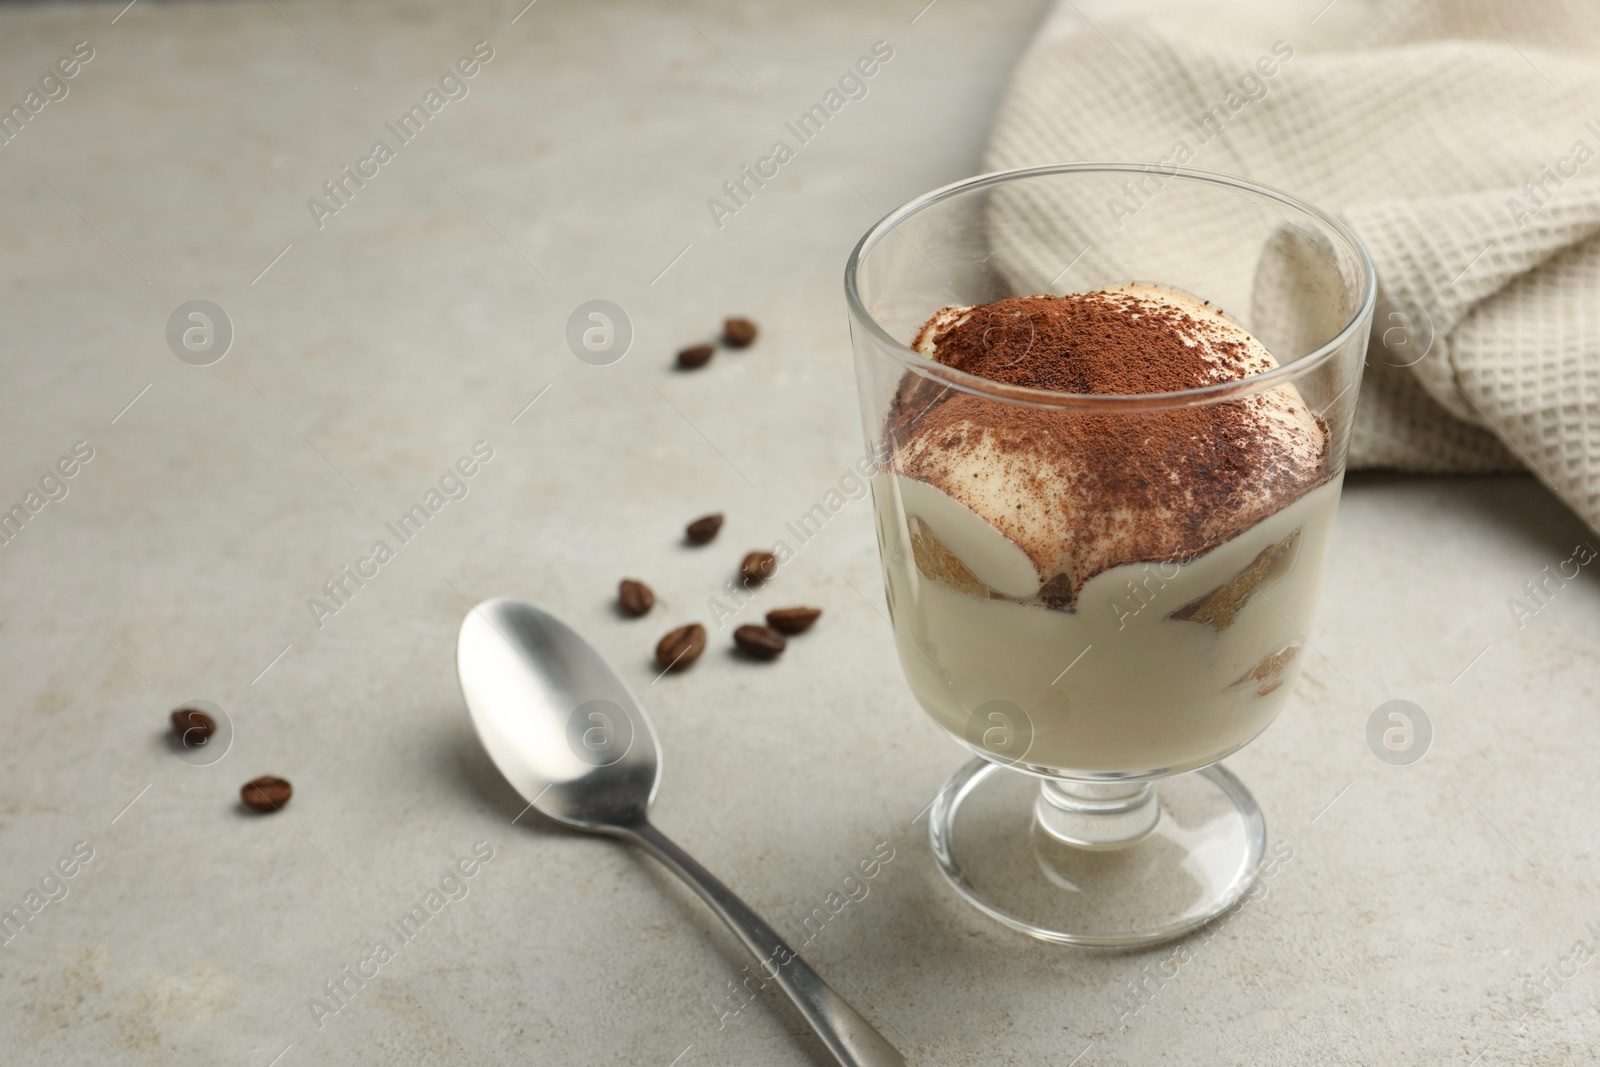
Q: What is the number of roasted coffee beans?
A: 10